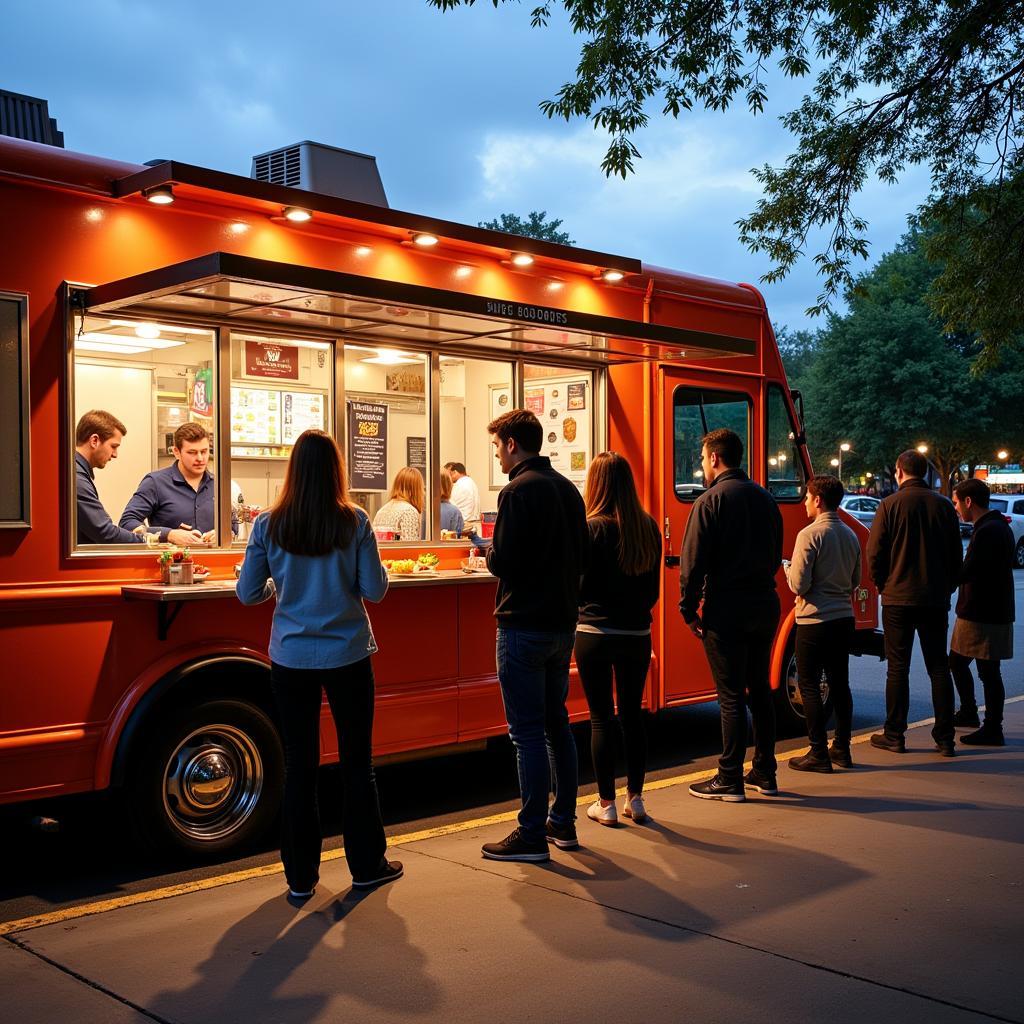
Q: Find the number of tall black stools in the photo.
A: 0